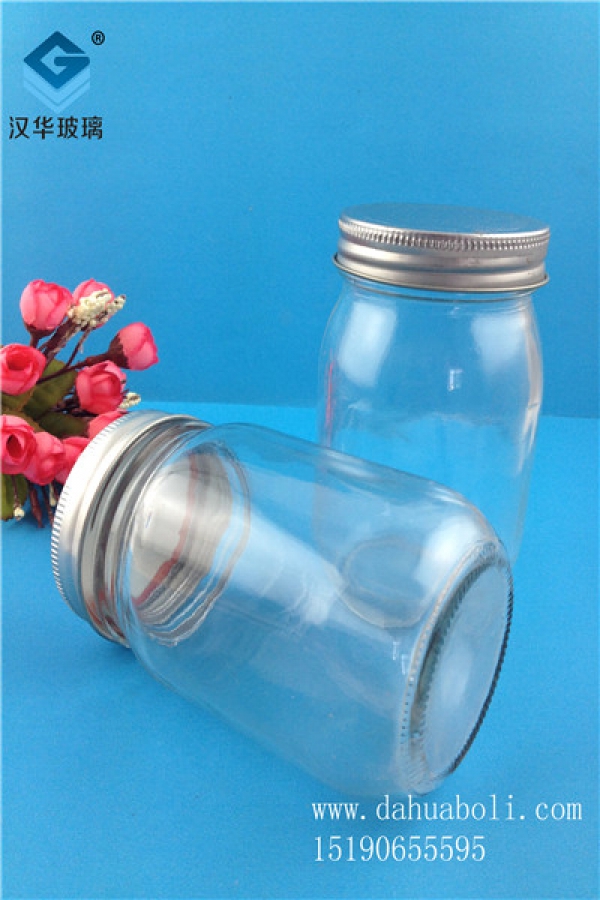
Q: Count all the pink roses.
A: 9